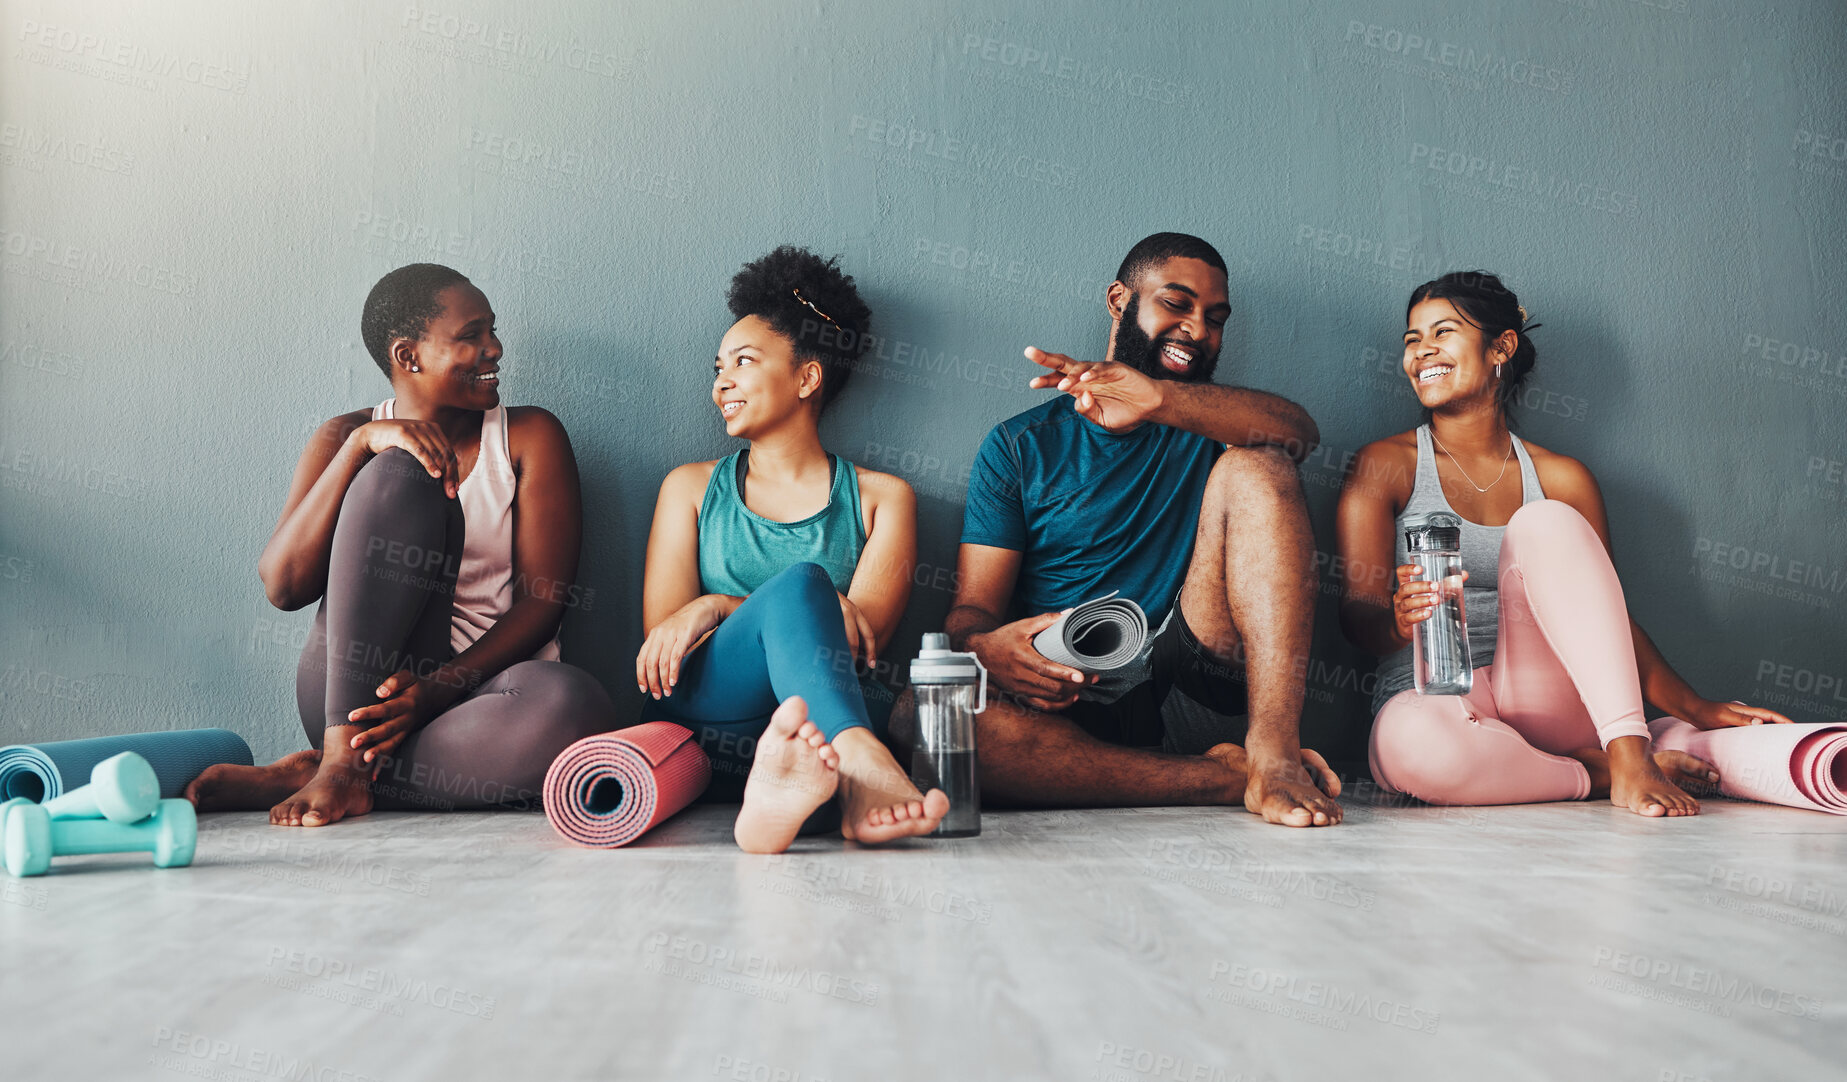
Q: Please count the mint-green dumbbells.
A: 2